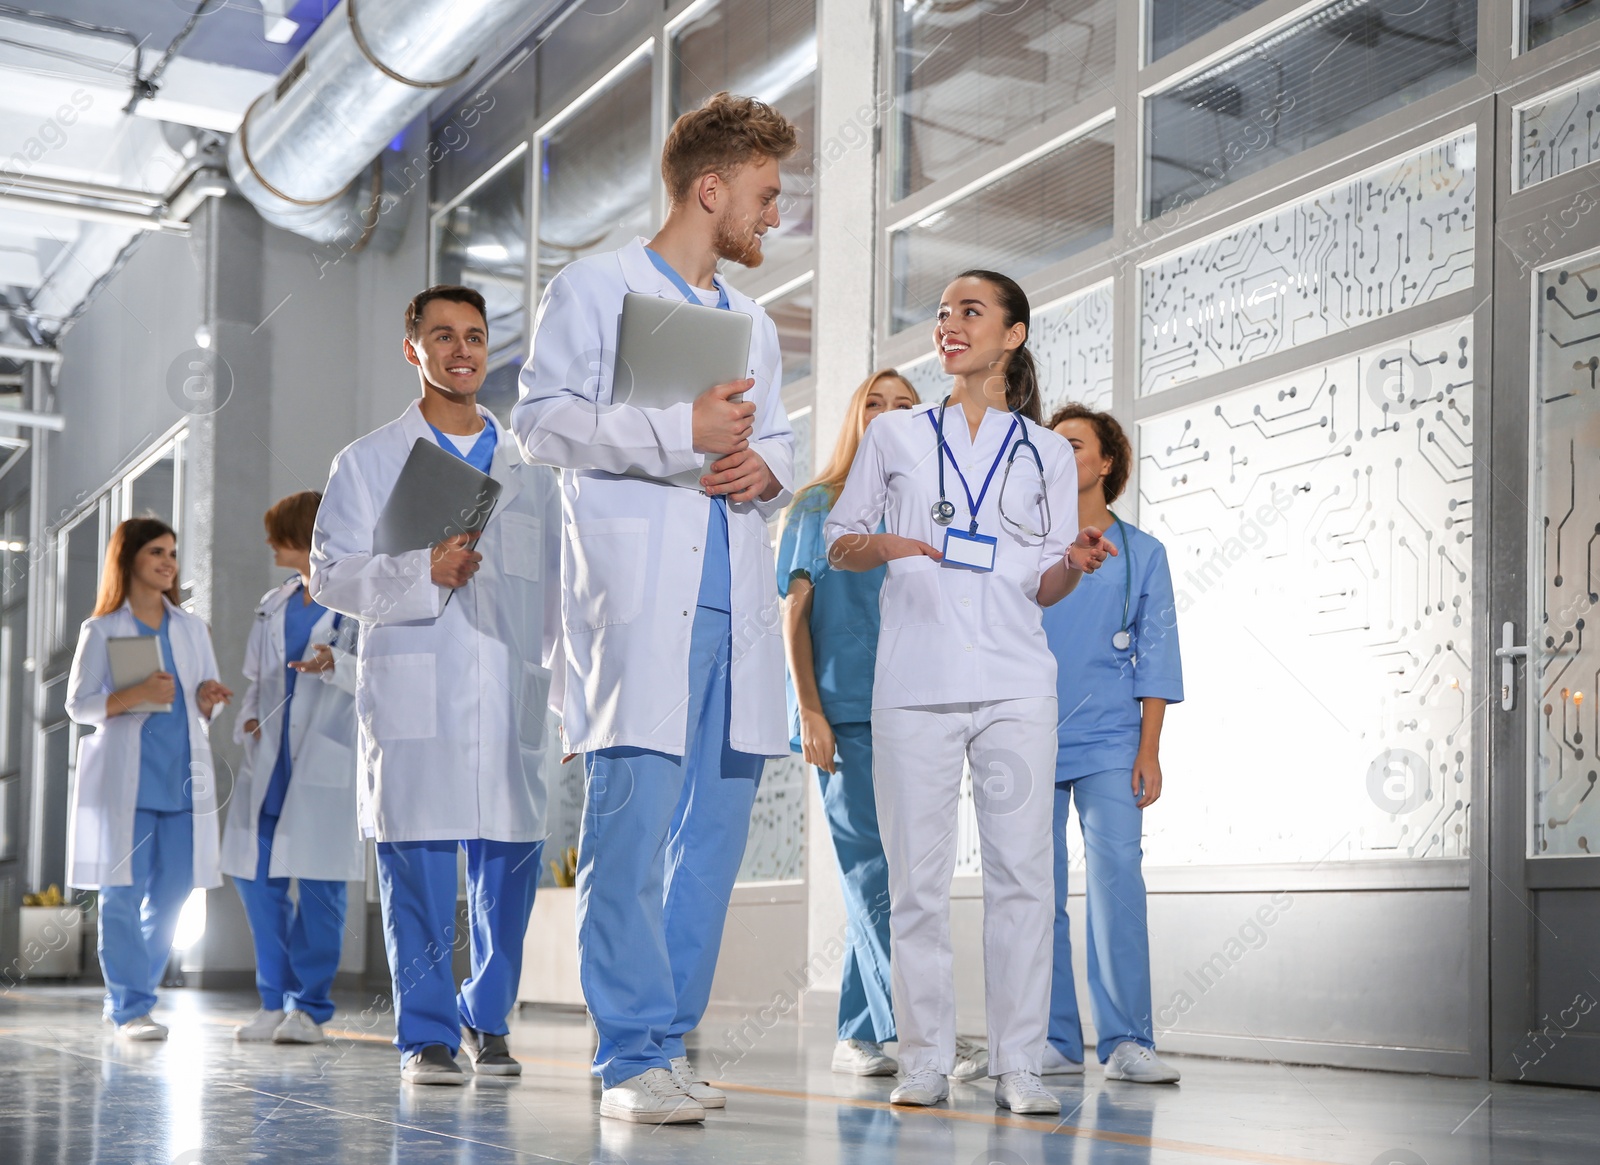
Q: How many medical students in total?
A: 7